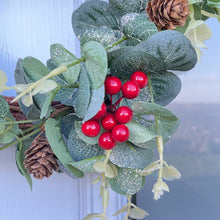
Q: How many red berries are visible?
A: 9